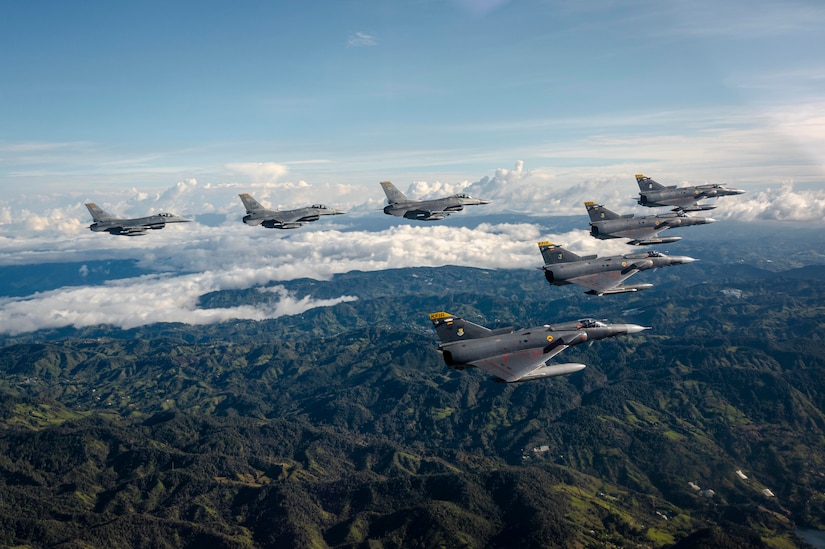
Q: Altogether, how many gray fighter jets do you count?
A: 7